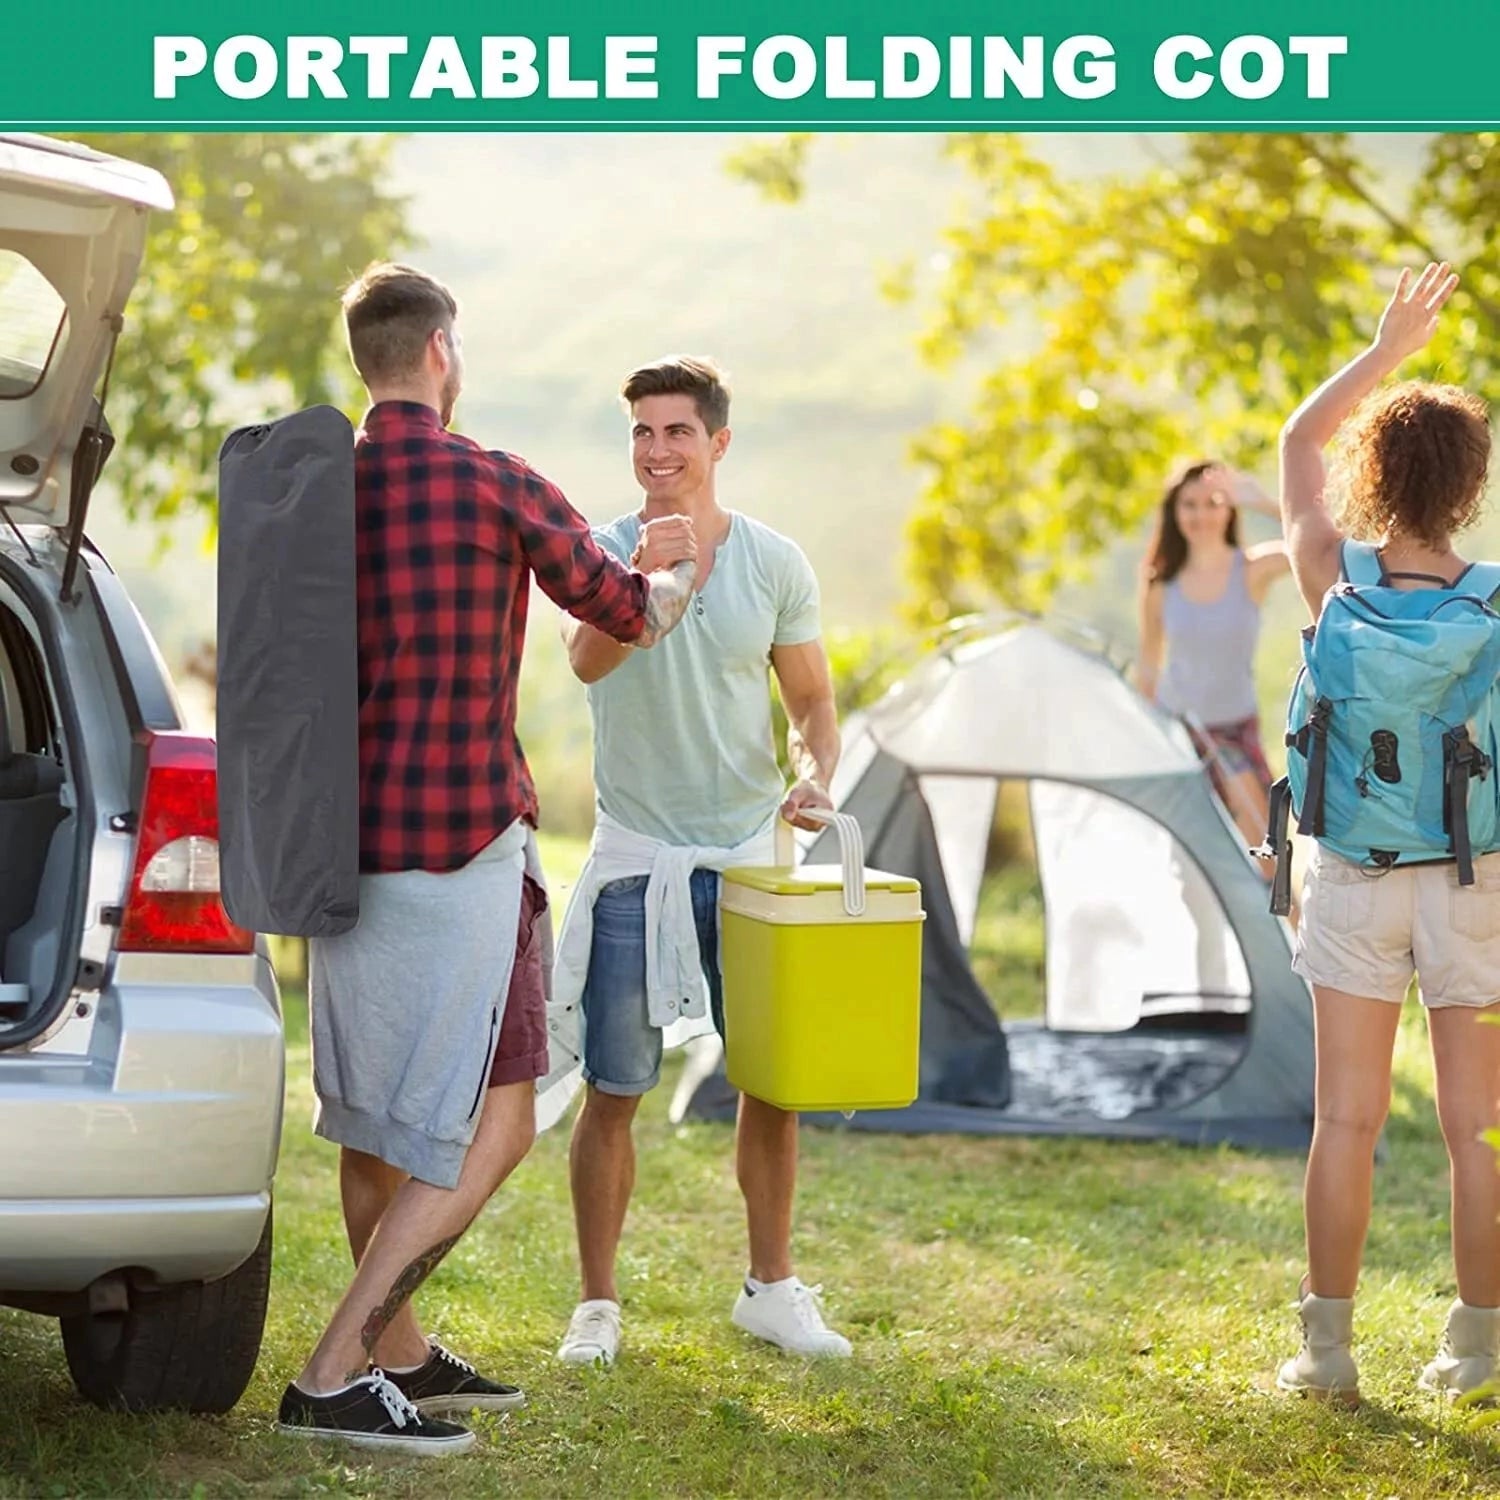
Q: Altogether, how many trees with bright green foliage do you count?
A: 2